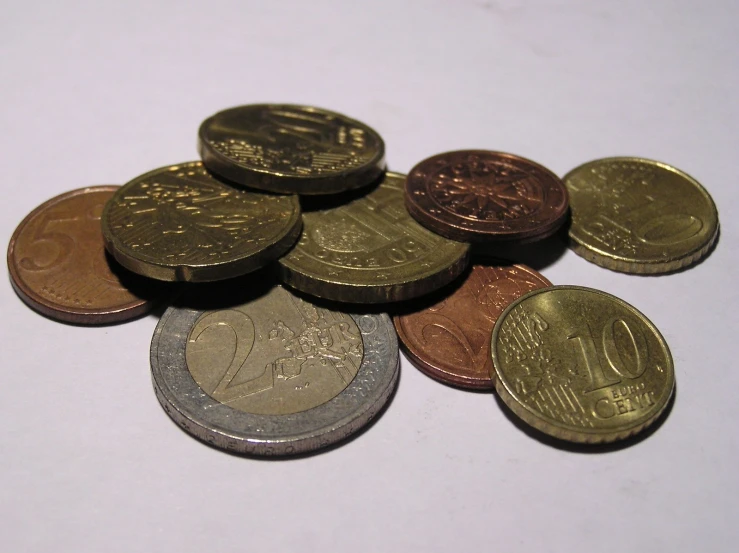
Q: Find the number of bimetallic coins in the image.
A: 1